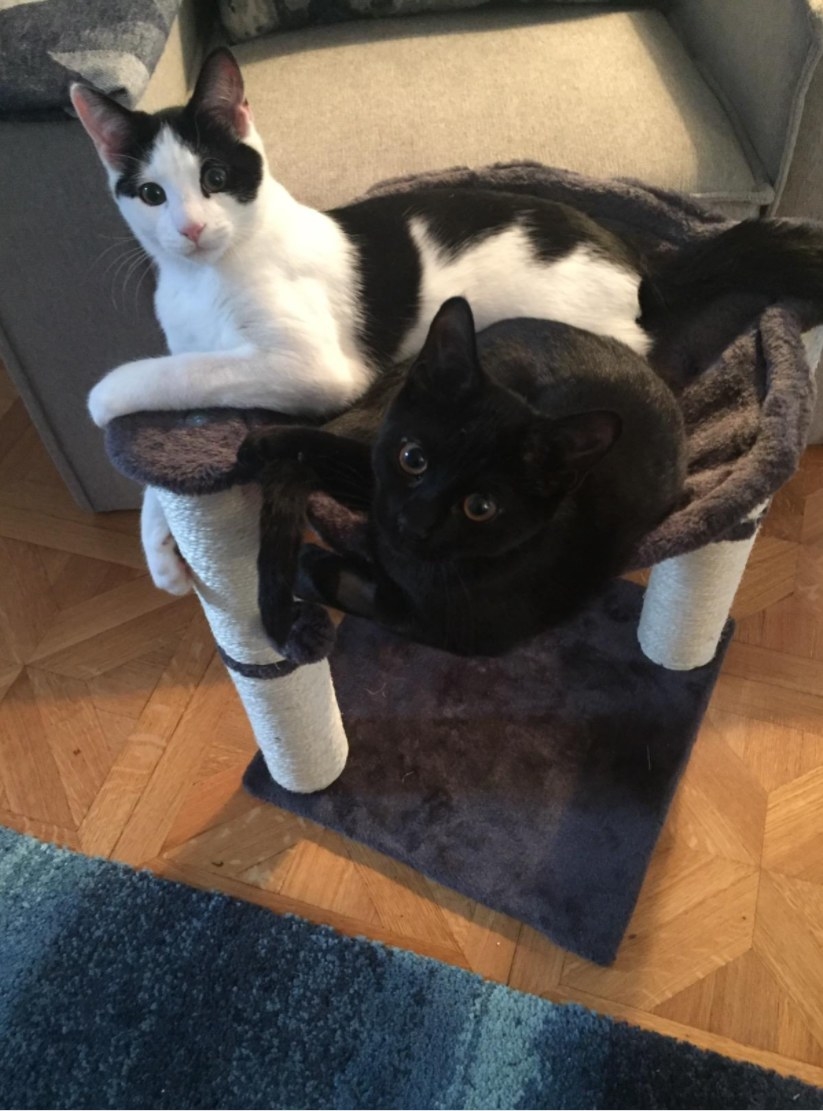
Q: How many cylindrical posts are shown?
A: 2